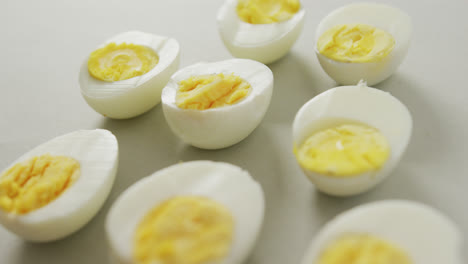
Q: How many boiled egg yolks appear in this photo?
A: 8